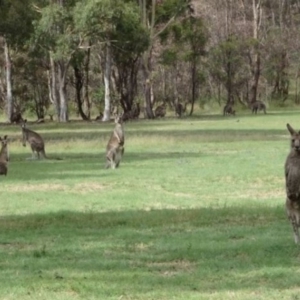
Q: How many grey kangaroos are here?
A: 8